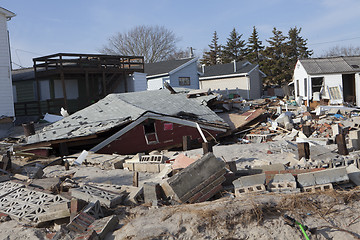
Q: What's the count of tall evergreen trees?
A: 5